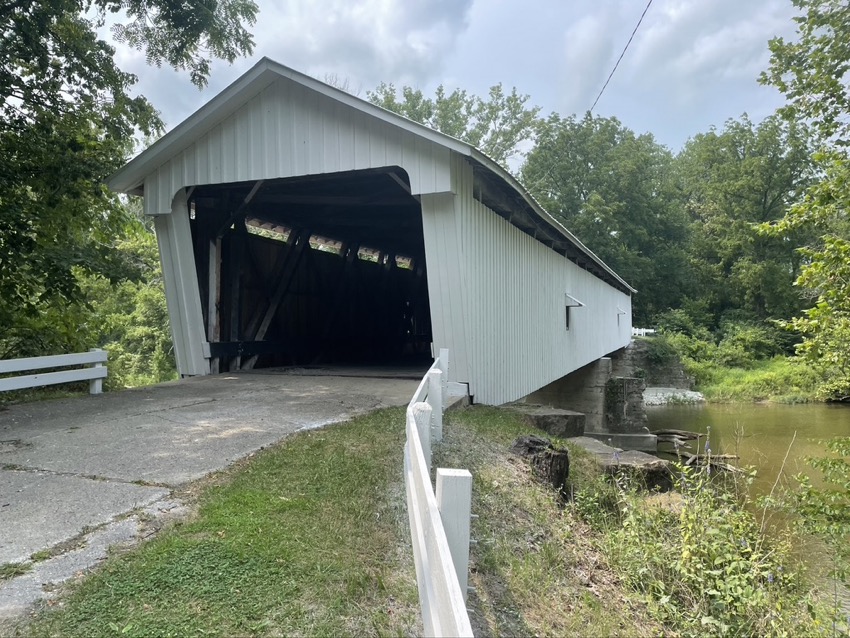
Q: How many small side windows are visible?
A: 2